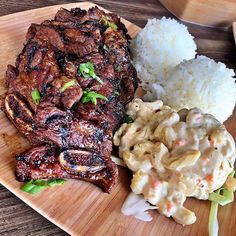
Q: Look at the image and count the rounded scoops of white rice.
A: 2